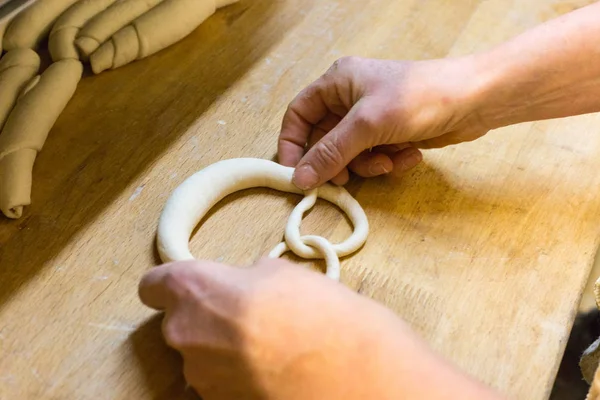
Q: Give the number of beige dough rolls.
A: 6